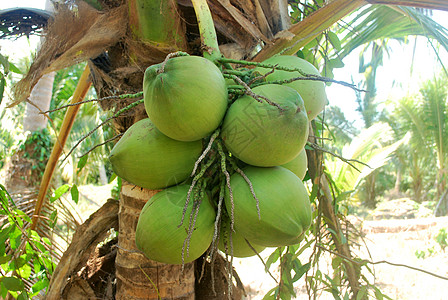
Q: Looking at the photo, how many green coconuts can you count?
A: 8